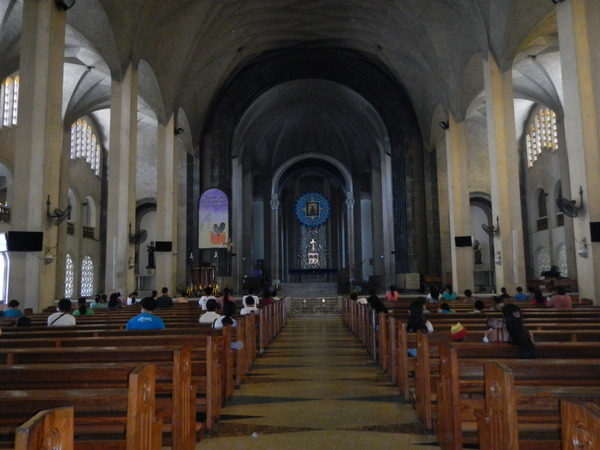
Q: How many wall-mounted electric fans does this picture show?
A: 4